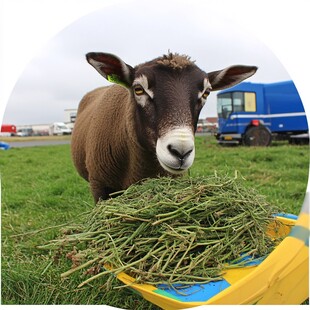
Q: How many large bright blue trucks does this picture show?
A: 1